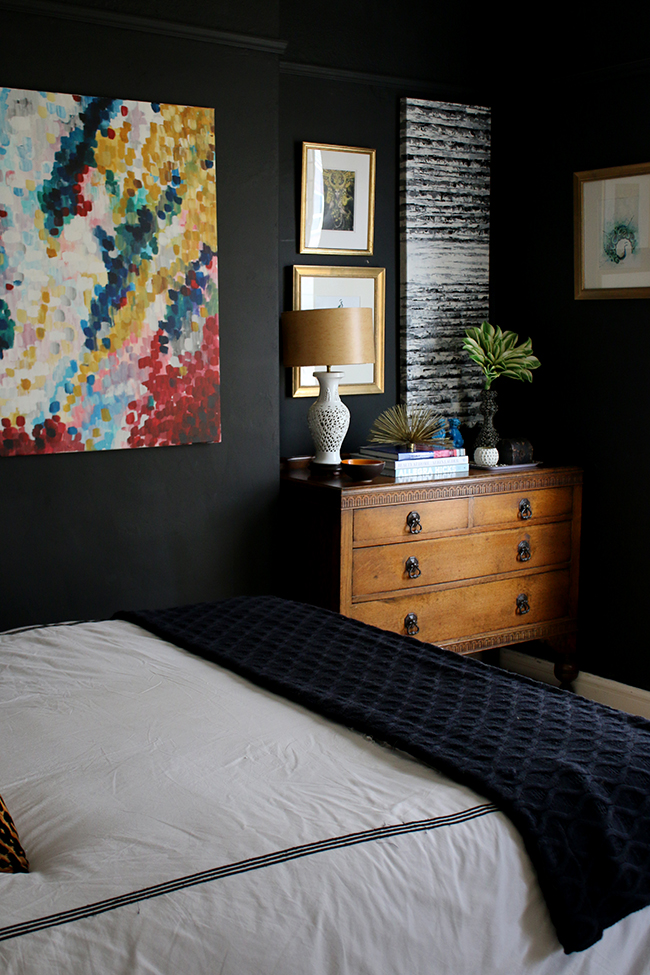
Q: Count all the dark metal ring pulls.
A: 6